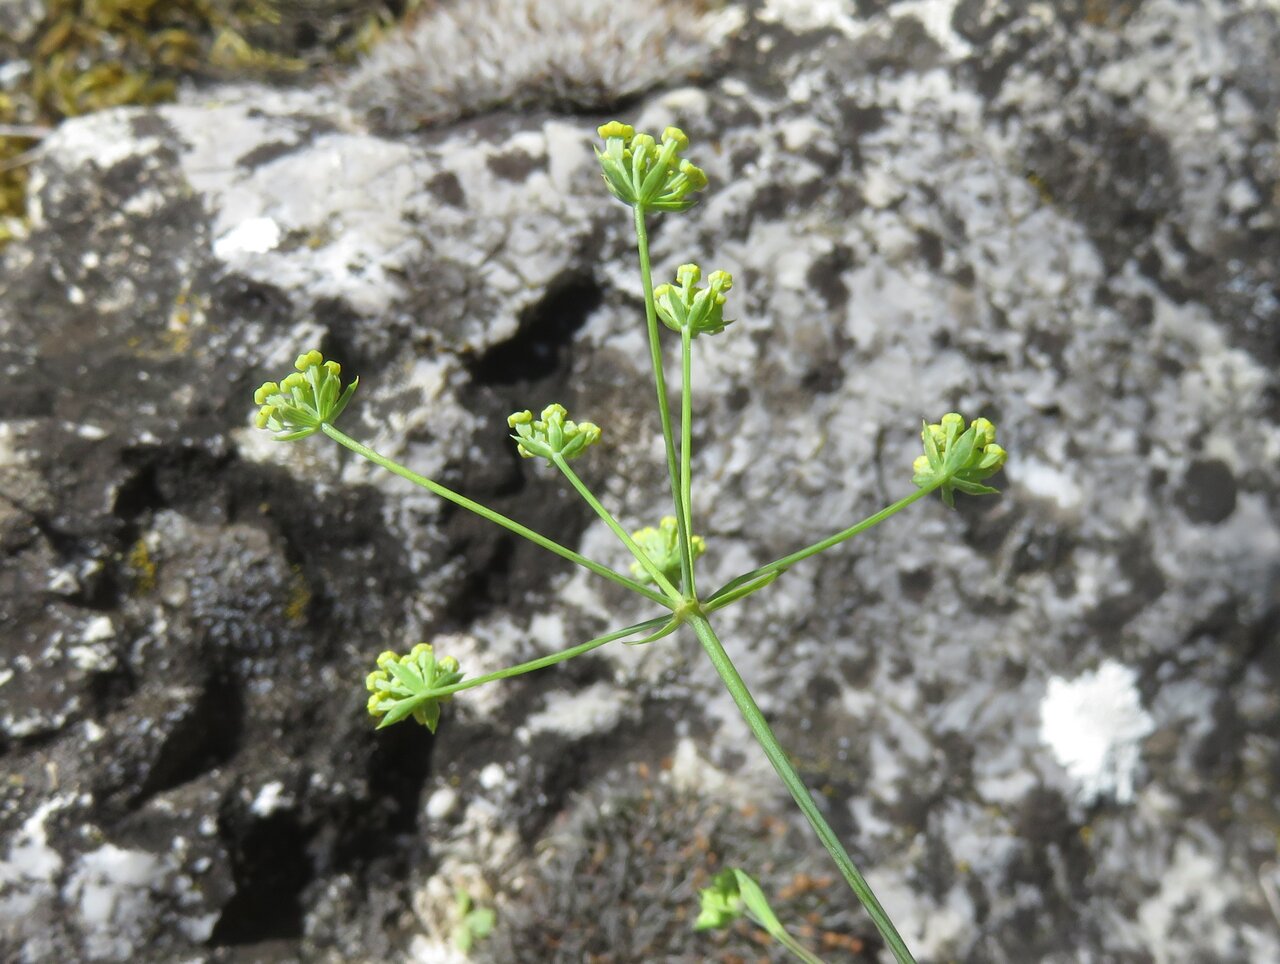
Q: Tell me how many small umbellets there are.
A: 7